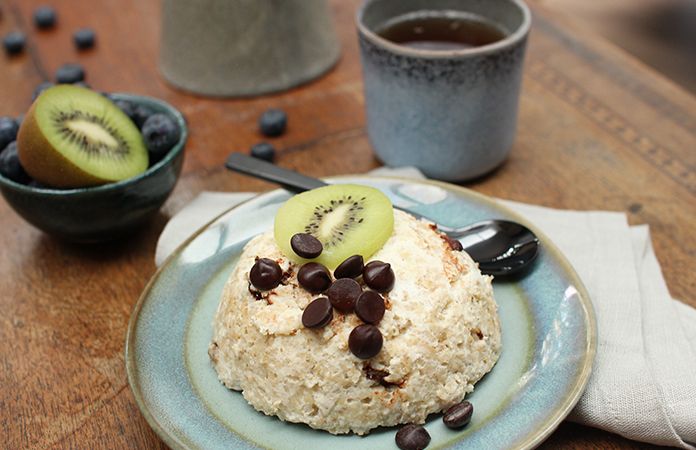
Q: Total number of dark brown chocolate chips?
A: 11